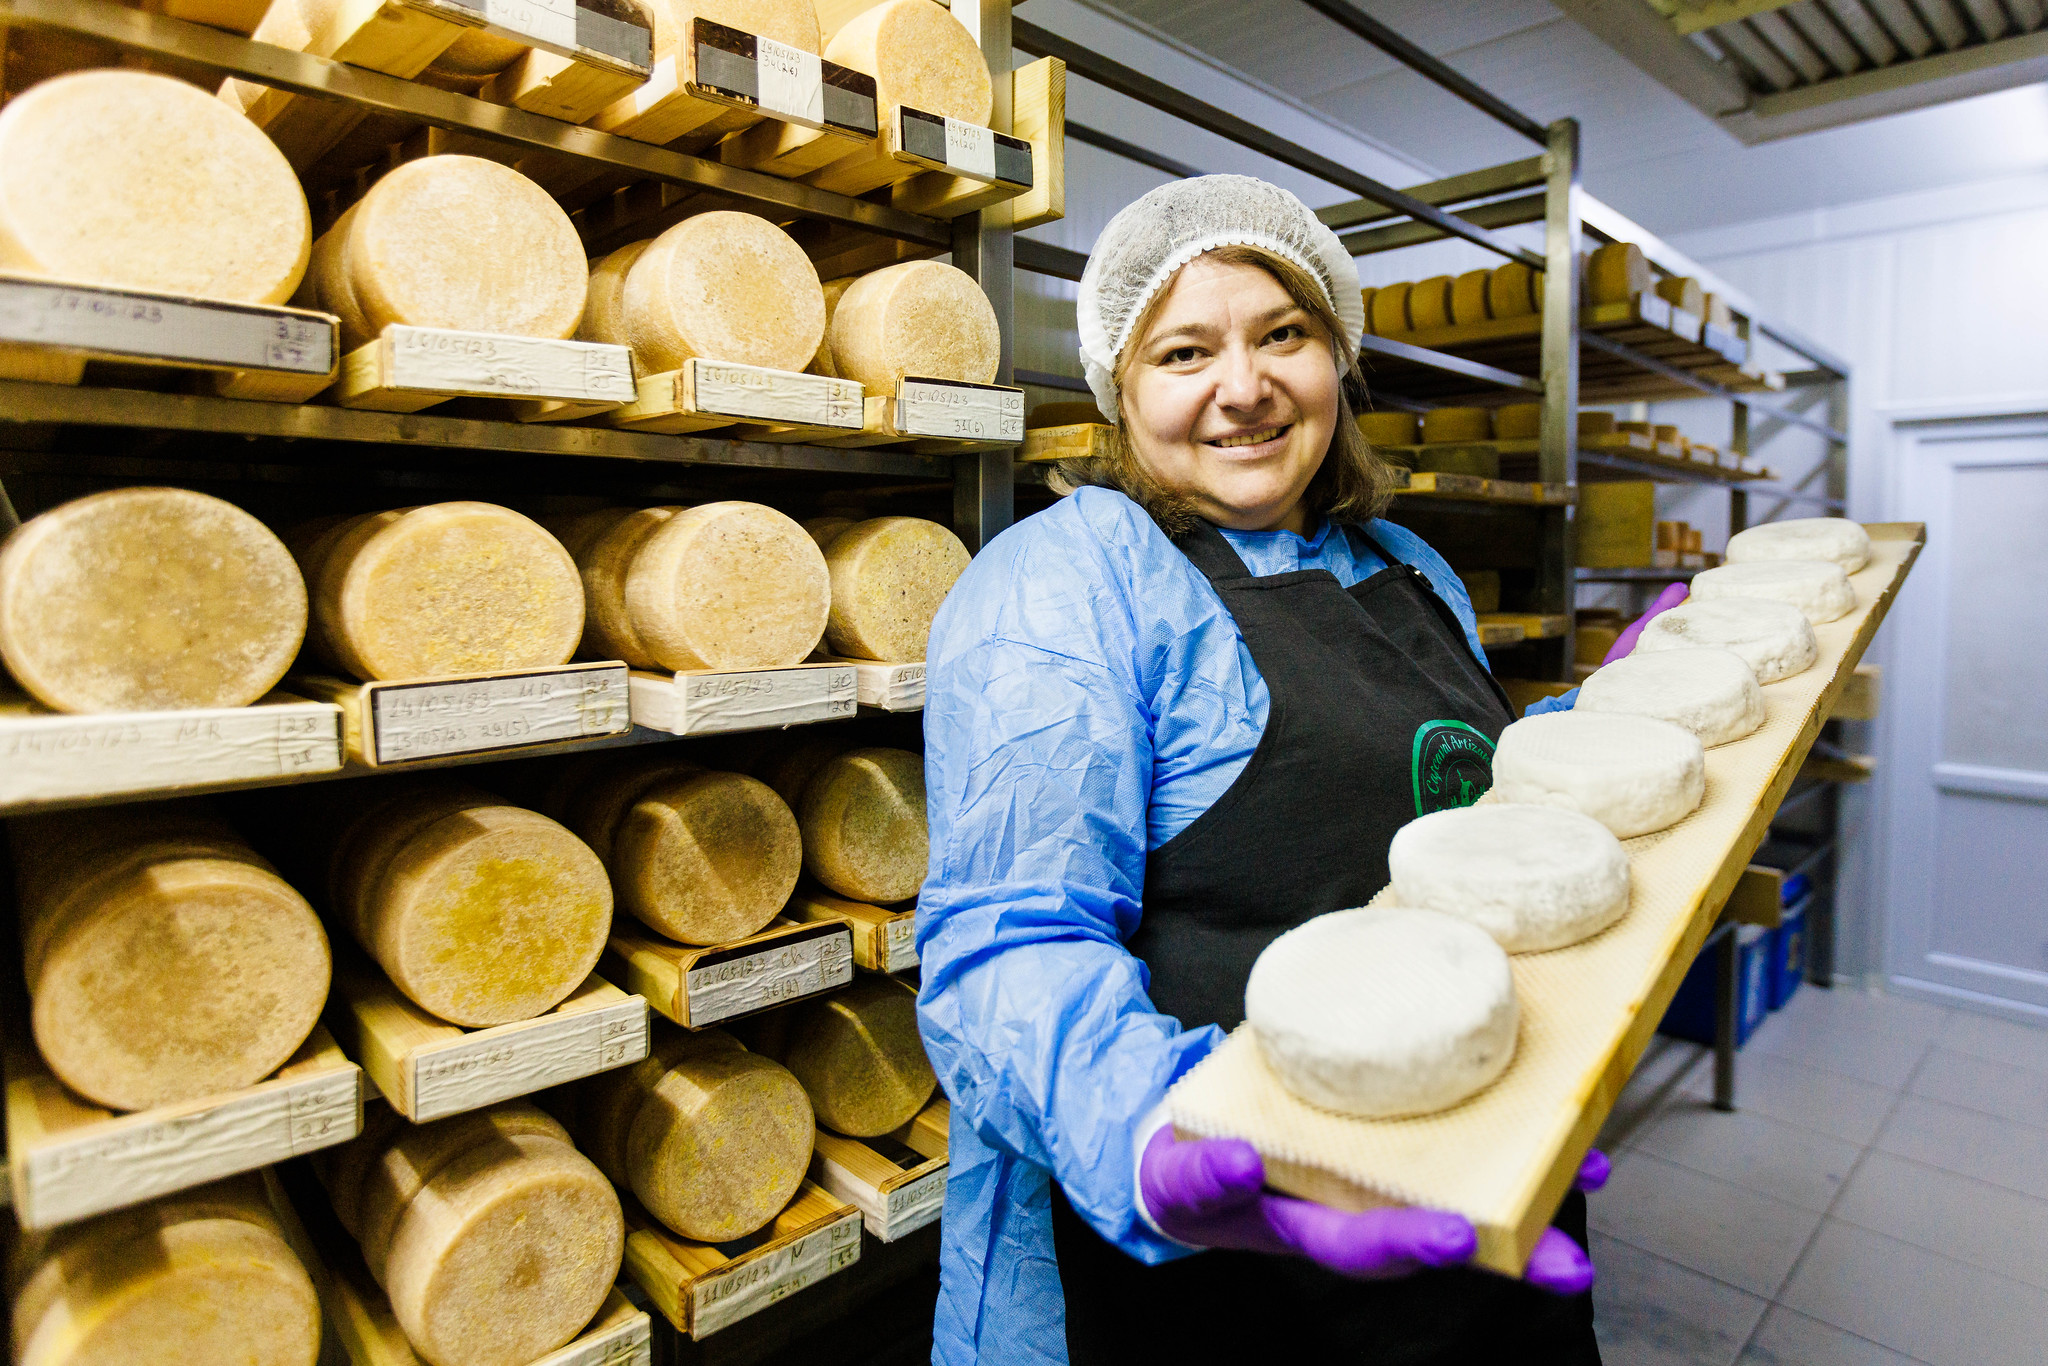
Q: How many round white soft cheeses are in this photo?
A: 7